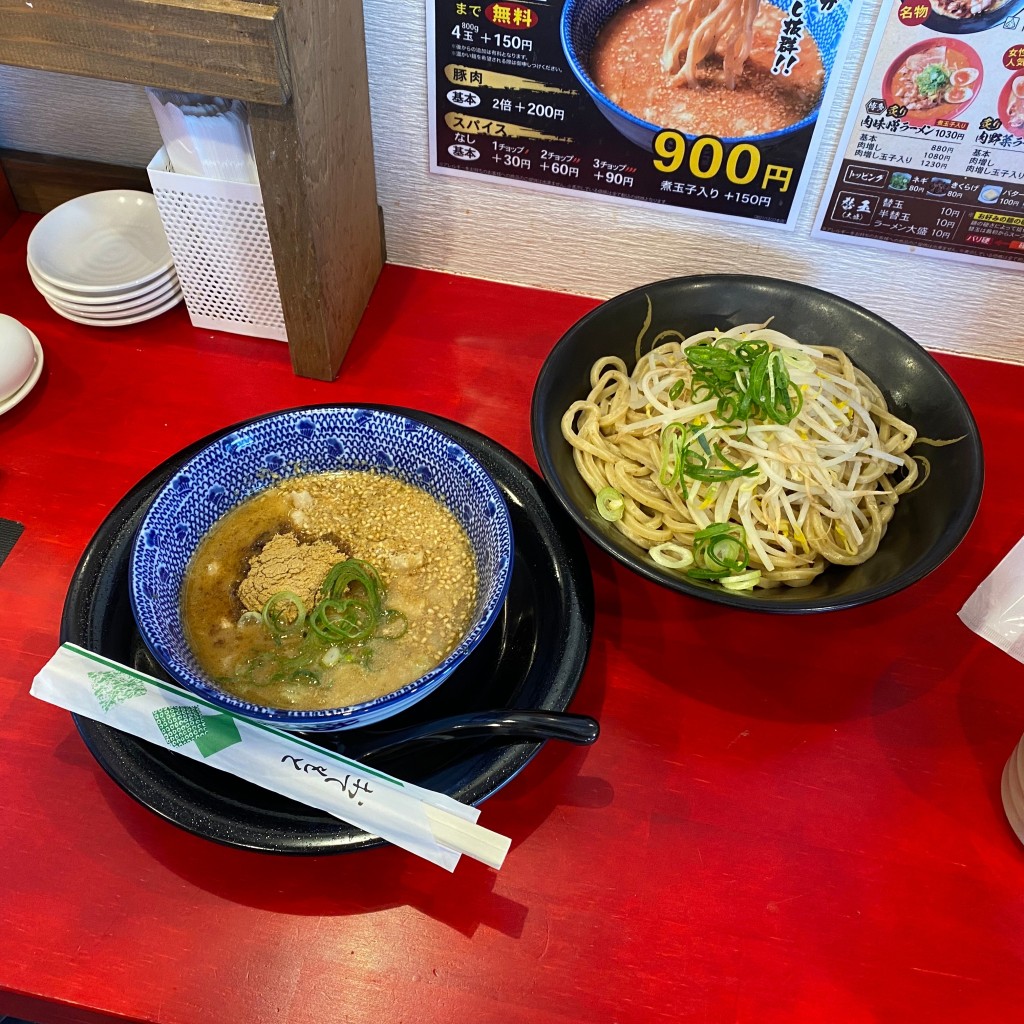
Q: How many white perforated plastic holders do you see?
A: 1